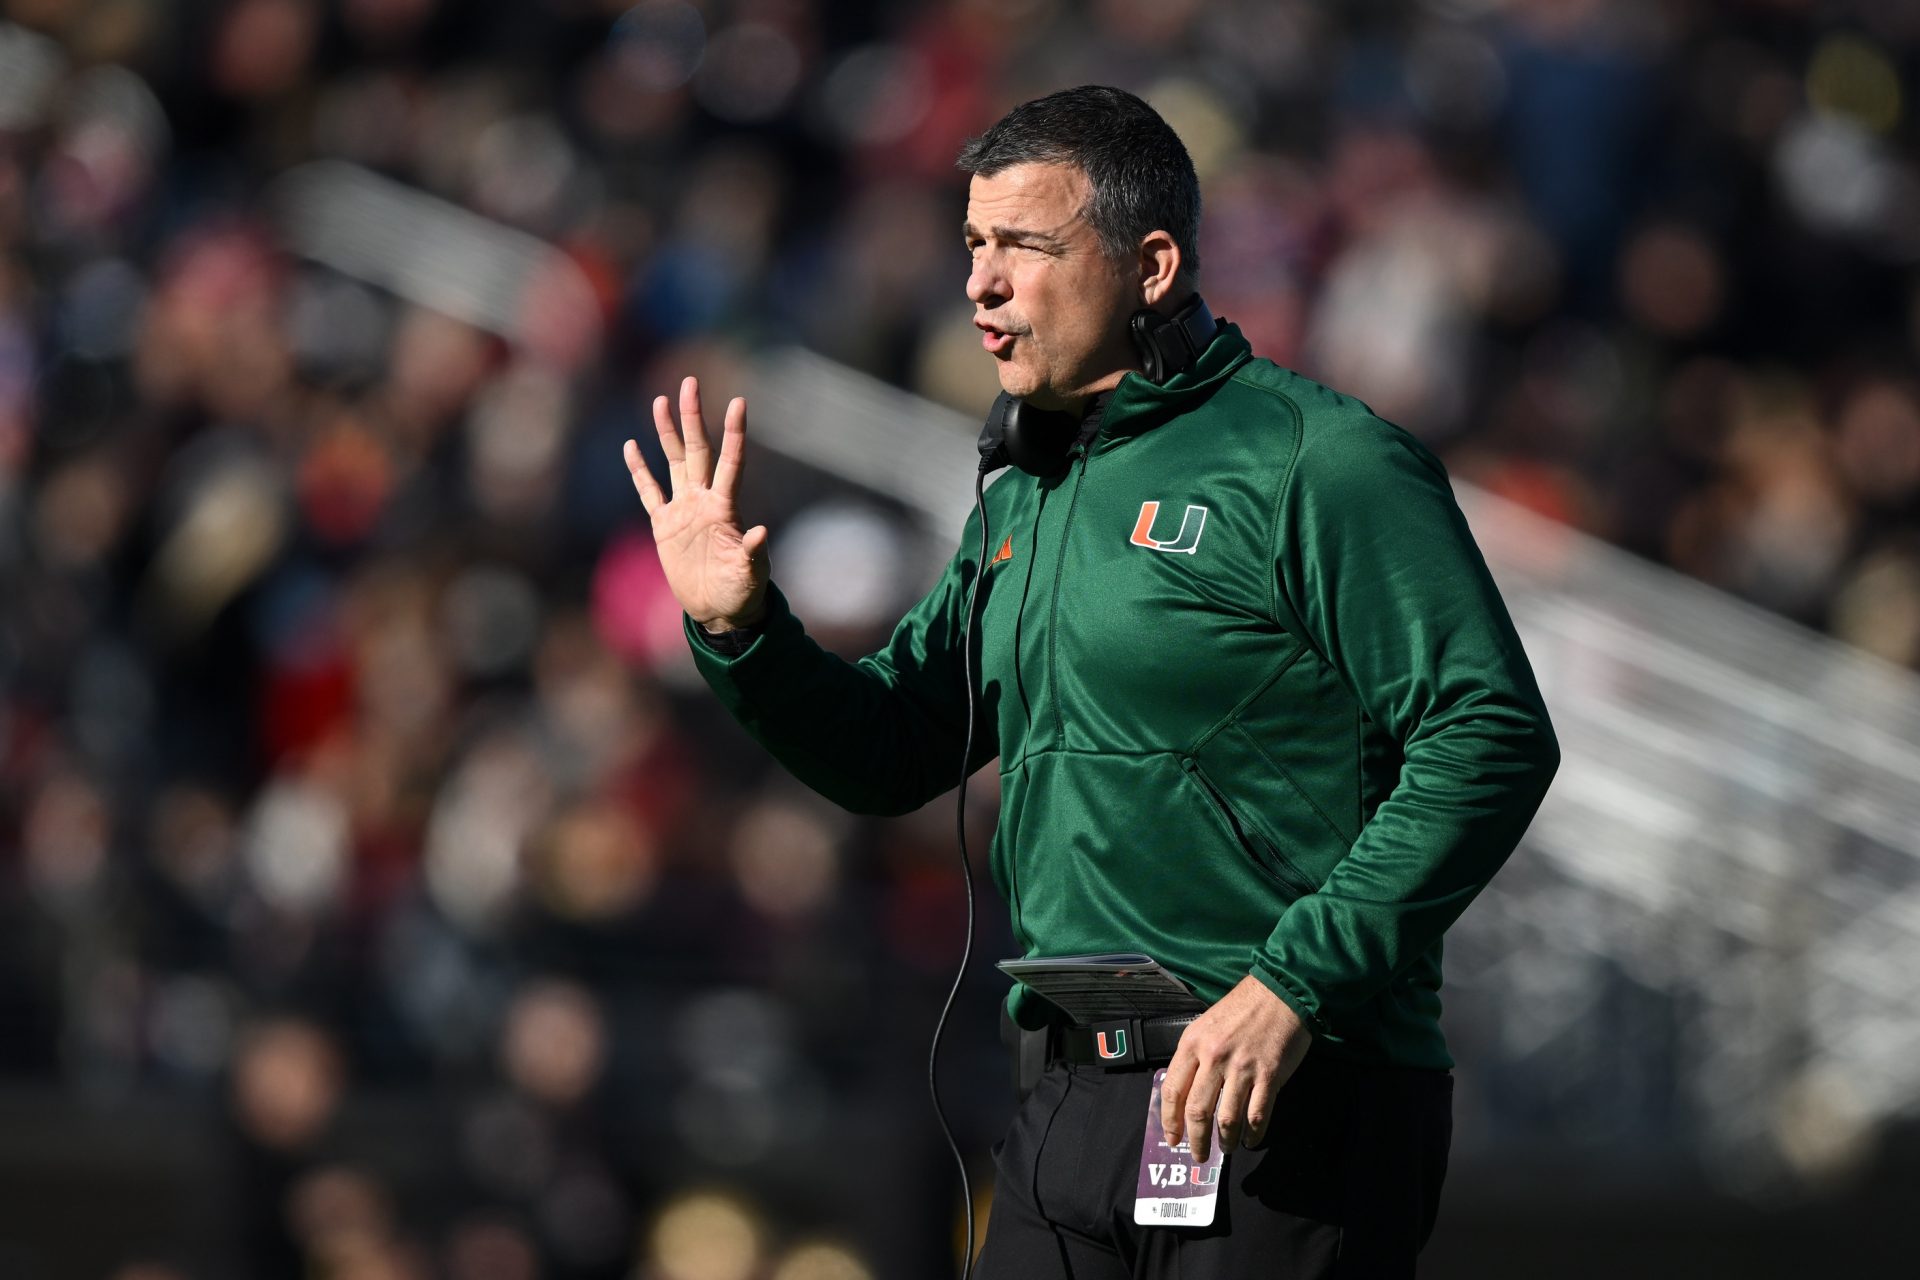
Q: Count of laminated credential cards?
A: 1